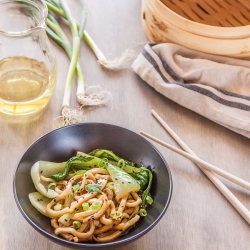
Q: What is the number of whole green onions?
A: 3